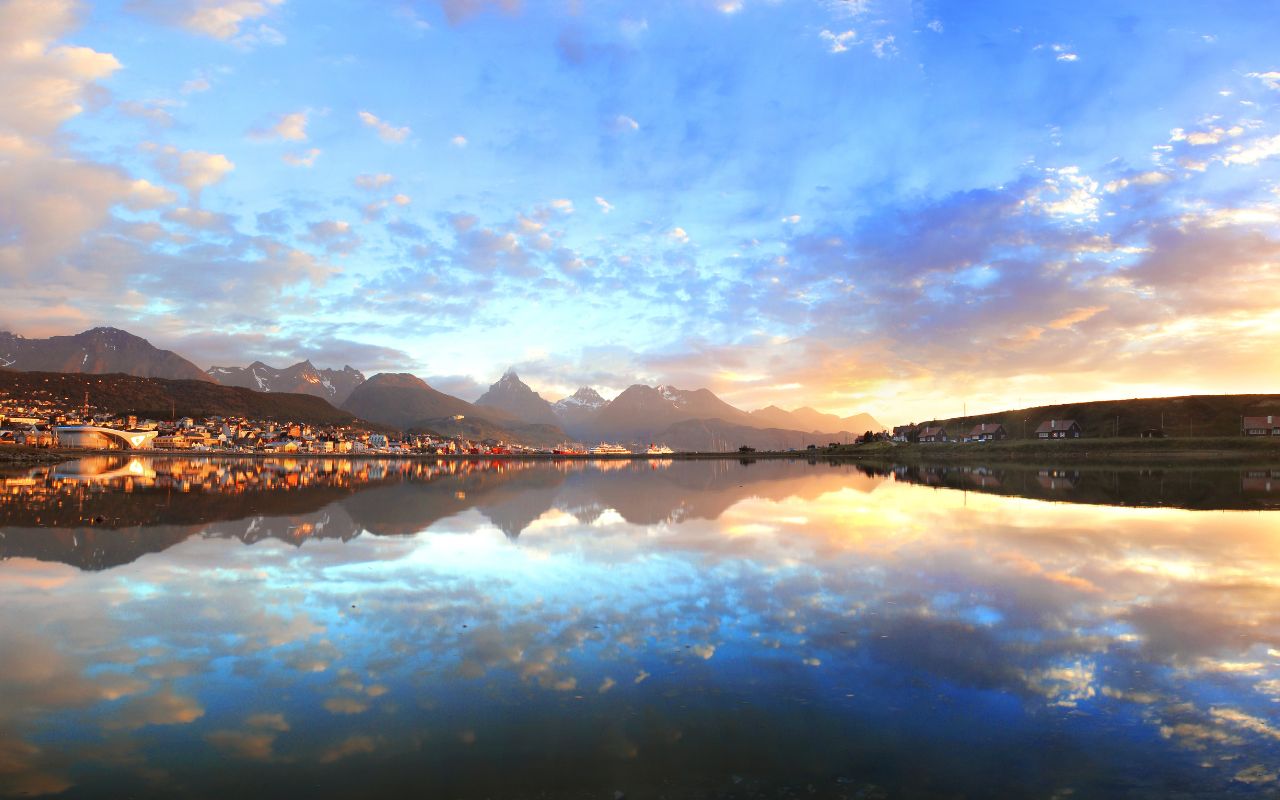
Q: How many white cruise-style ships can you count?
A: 2